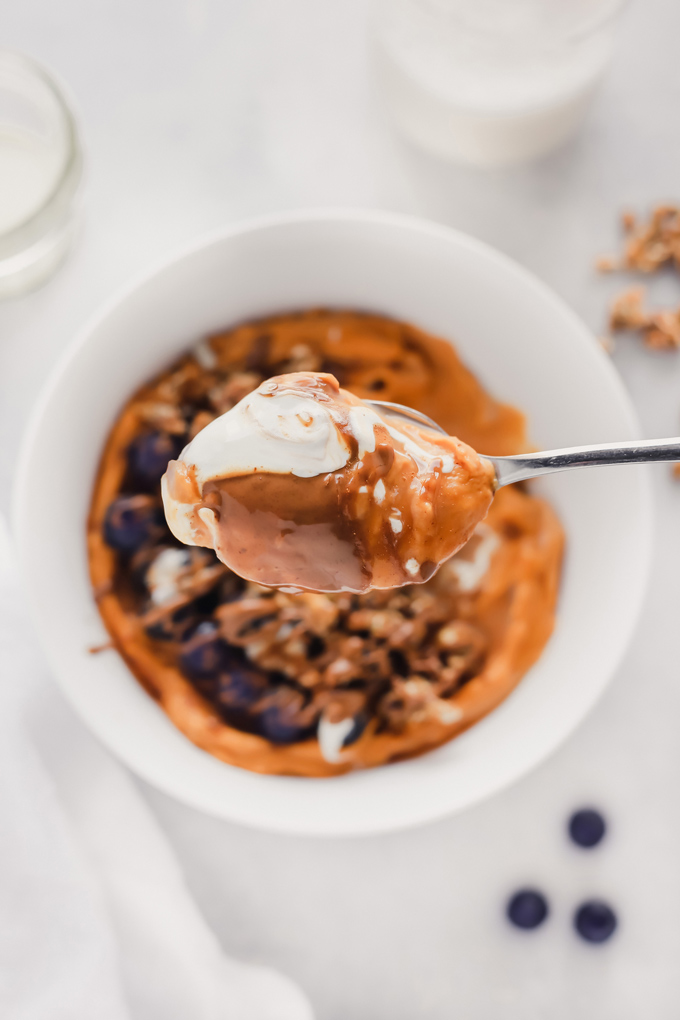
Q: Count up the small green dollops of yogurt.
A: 0